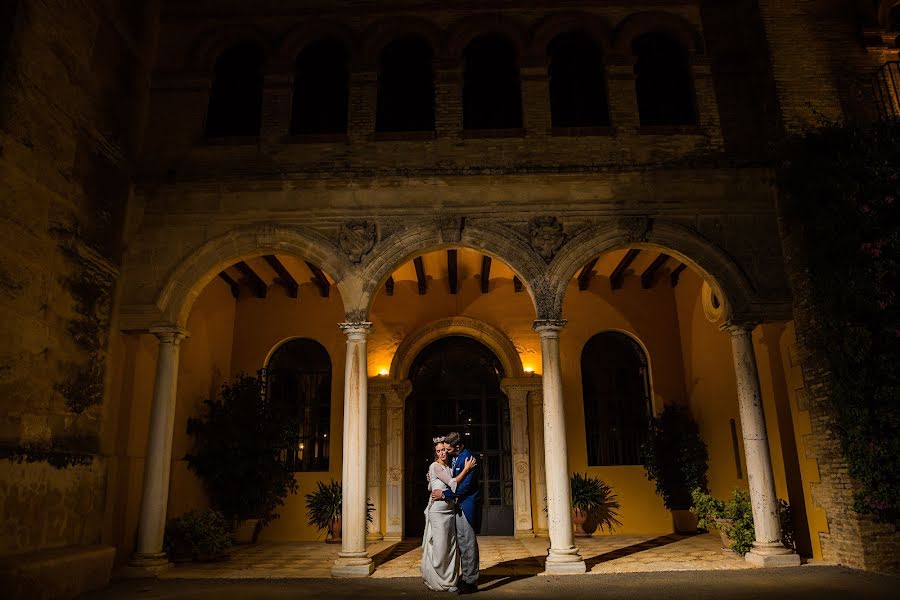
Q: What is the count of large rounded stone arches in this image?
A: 3